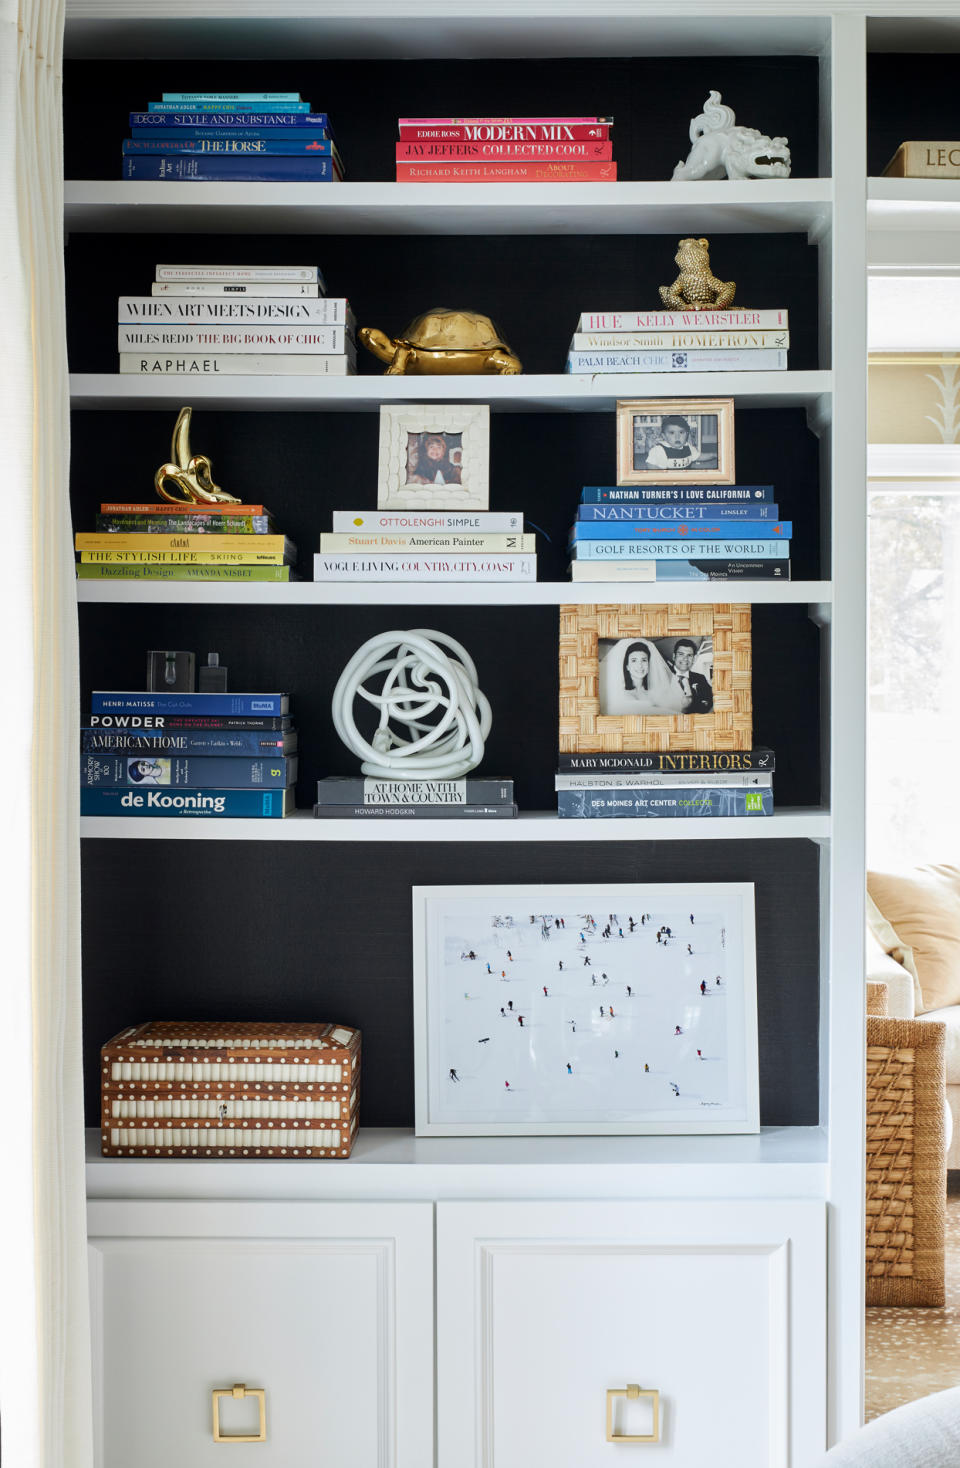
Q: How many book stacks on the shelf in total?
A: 10